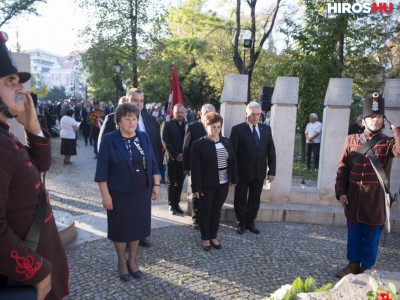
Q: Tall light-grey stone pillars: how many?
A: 4